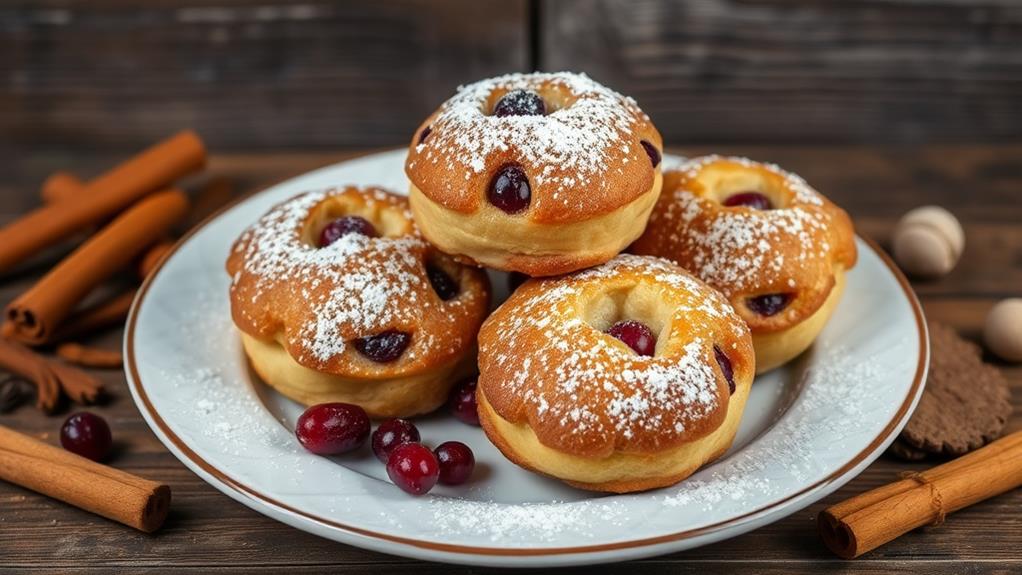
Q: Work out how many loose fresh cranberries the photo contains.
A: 6